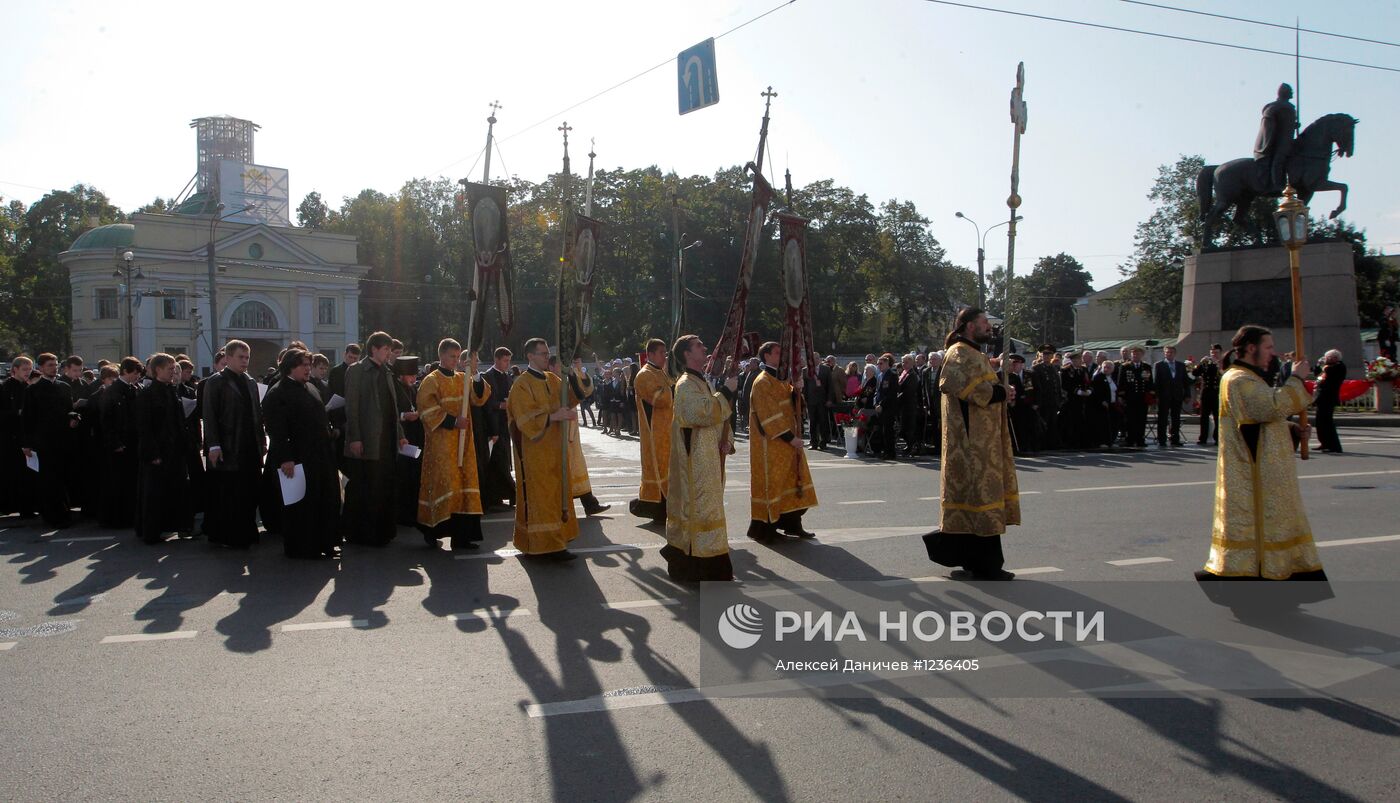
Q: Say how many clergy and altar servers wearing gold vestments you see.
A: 8